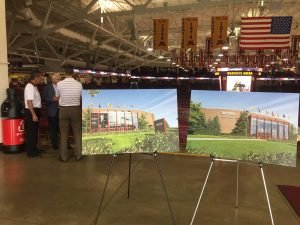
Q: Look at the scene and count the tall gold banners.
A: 3